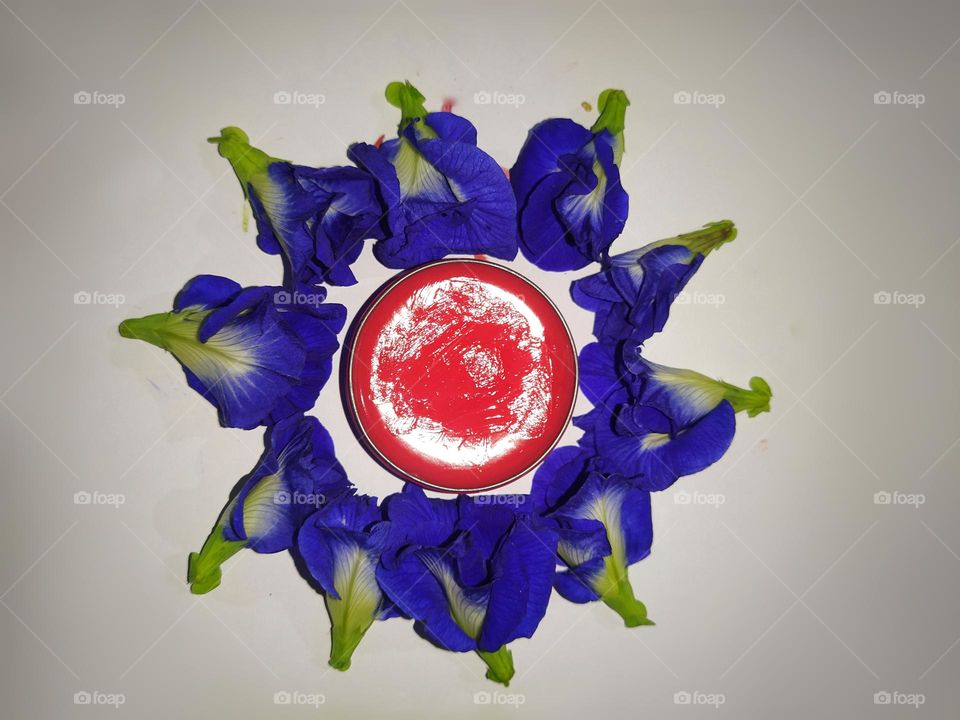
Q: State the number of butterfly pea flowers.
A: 10